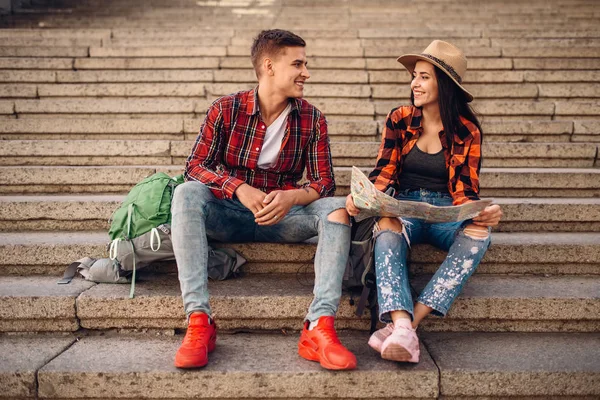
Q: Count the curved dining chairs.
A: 0